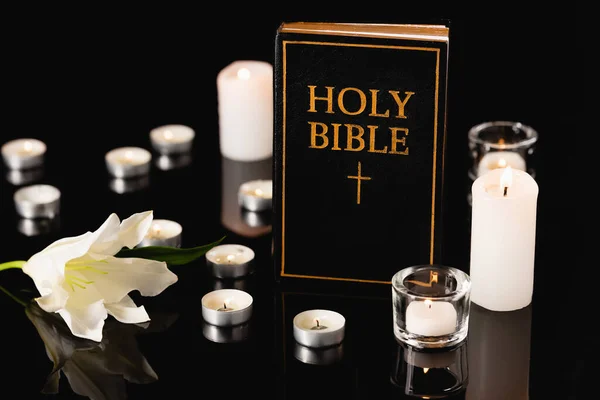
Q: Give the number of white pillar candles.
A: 2